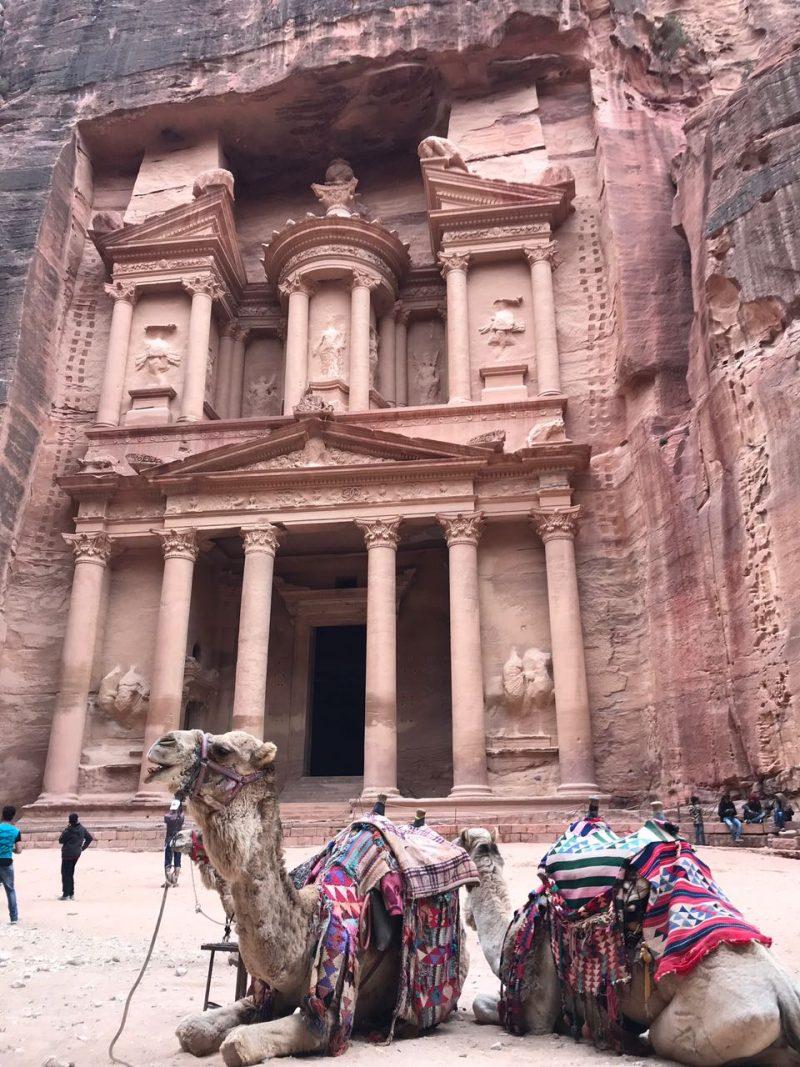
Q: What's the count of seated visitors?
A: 3